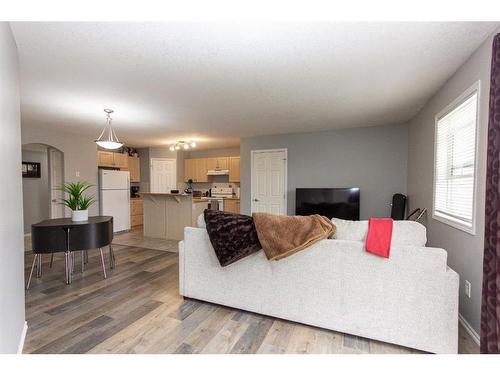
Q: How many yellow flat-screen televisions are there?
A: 0